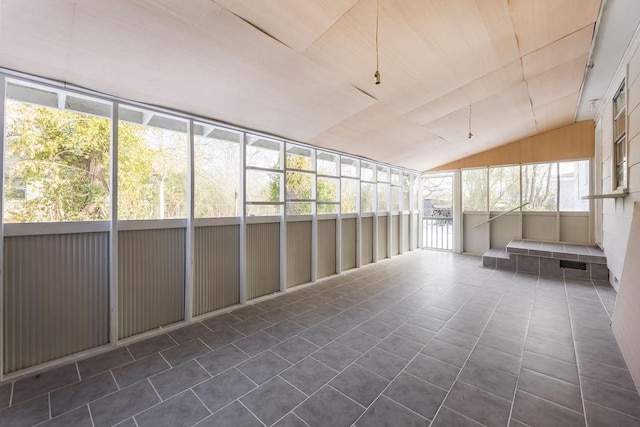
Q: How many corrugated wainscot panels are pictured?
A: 12